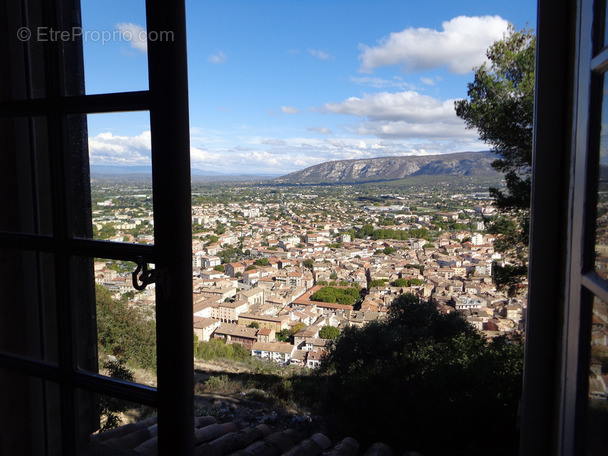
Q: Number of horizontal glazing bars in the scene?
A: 5